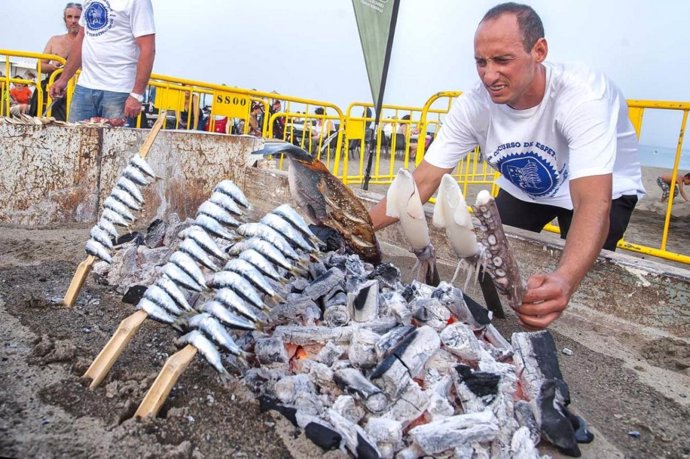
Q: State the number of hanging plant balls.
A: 0